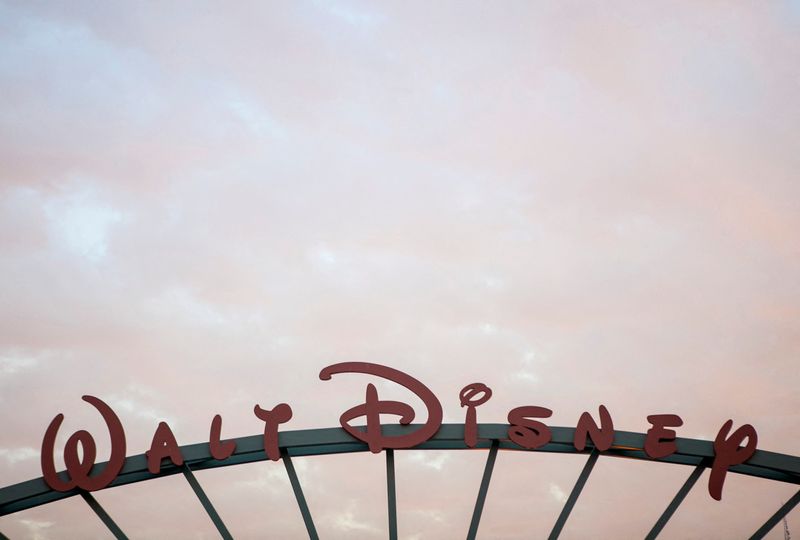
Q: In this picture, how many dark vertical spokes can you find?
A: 8